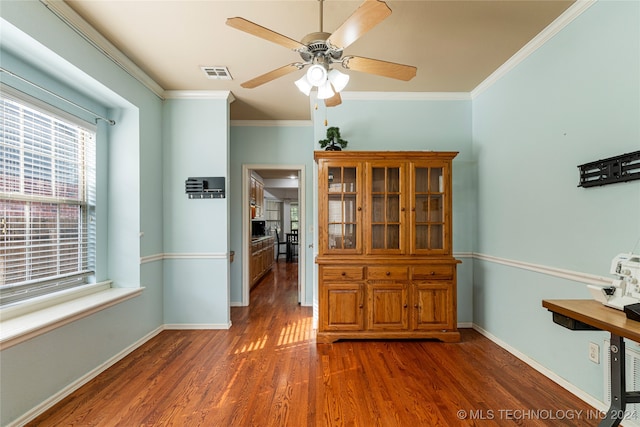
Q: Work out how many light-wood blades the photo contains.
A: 5